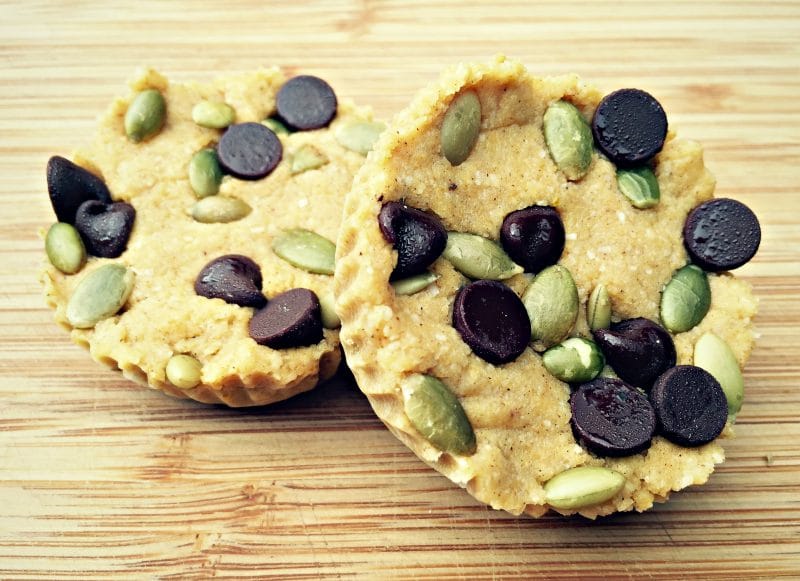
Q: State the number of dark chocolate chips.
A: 14